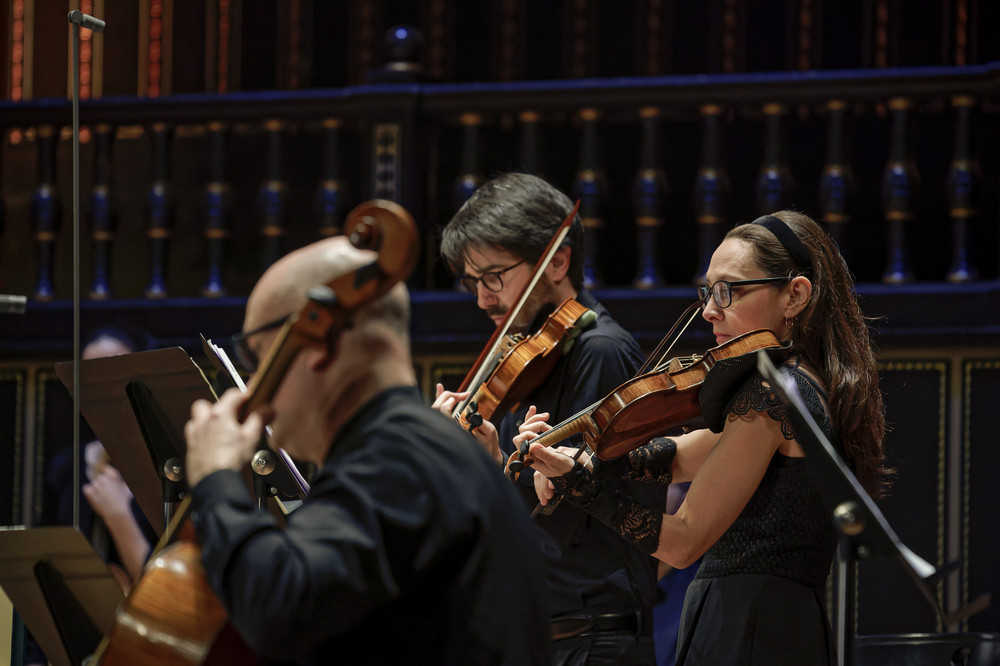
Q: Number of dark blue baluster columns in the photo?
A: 15